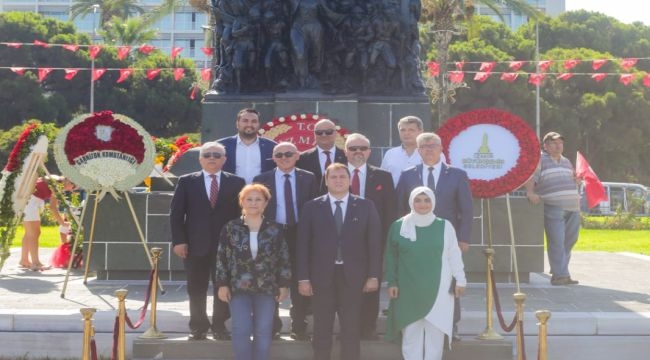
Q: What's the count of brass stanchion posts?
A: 6